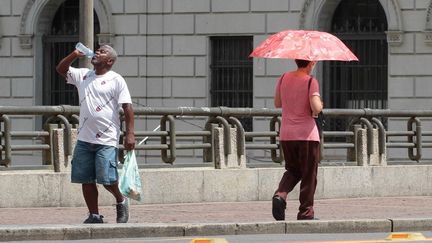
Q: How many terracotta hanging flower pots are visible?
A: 0